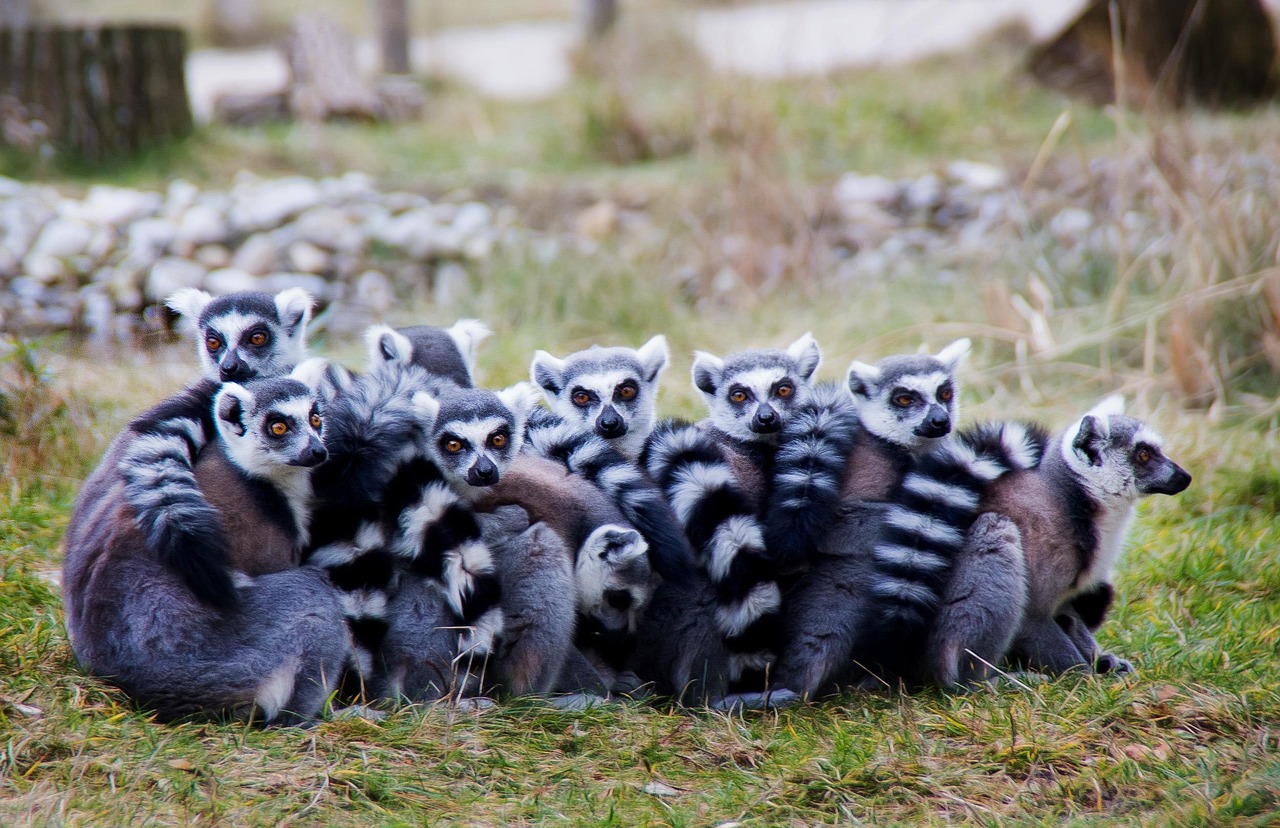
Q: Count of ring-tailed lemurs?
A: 9